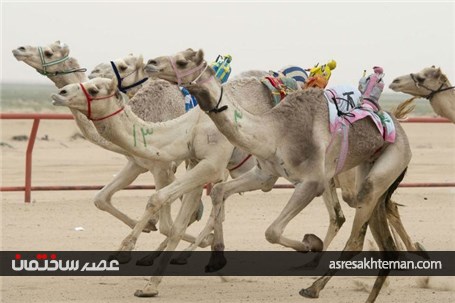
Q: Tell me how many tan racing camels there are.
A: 5